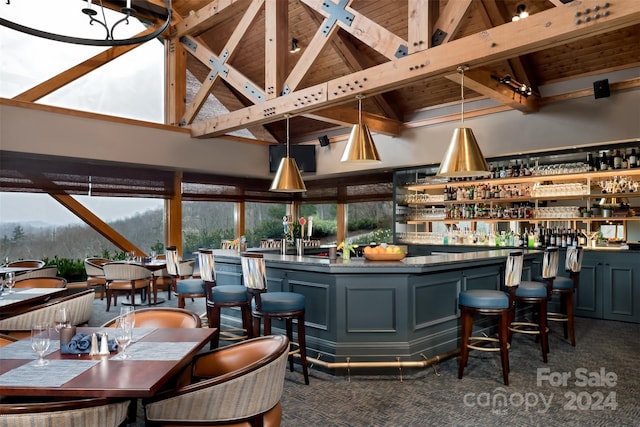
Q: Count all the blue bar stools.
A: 6